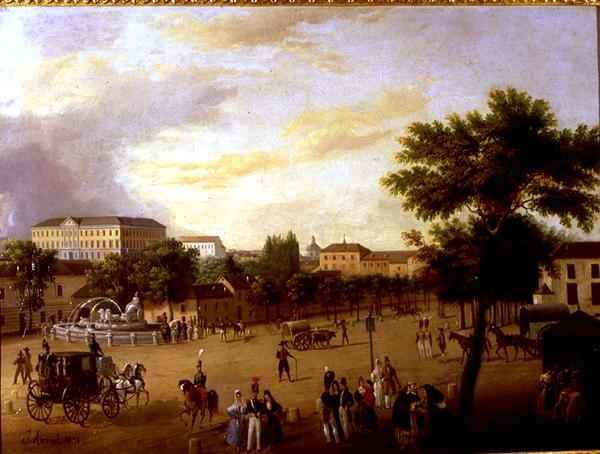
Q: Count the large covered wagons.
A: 2